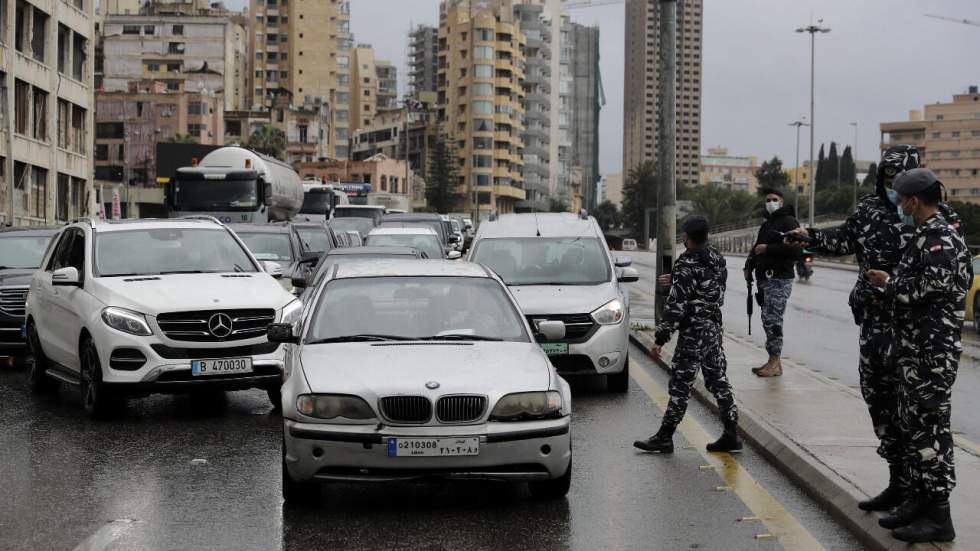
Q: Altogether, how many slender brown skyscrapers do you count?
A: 1